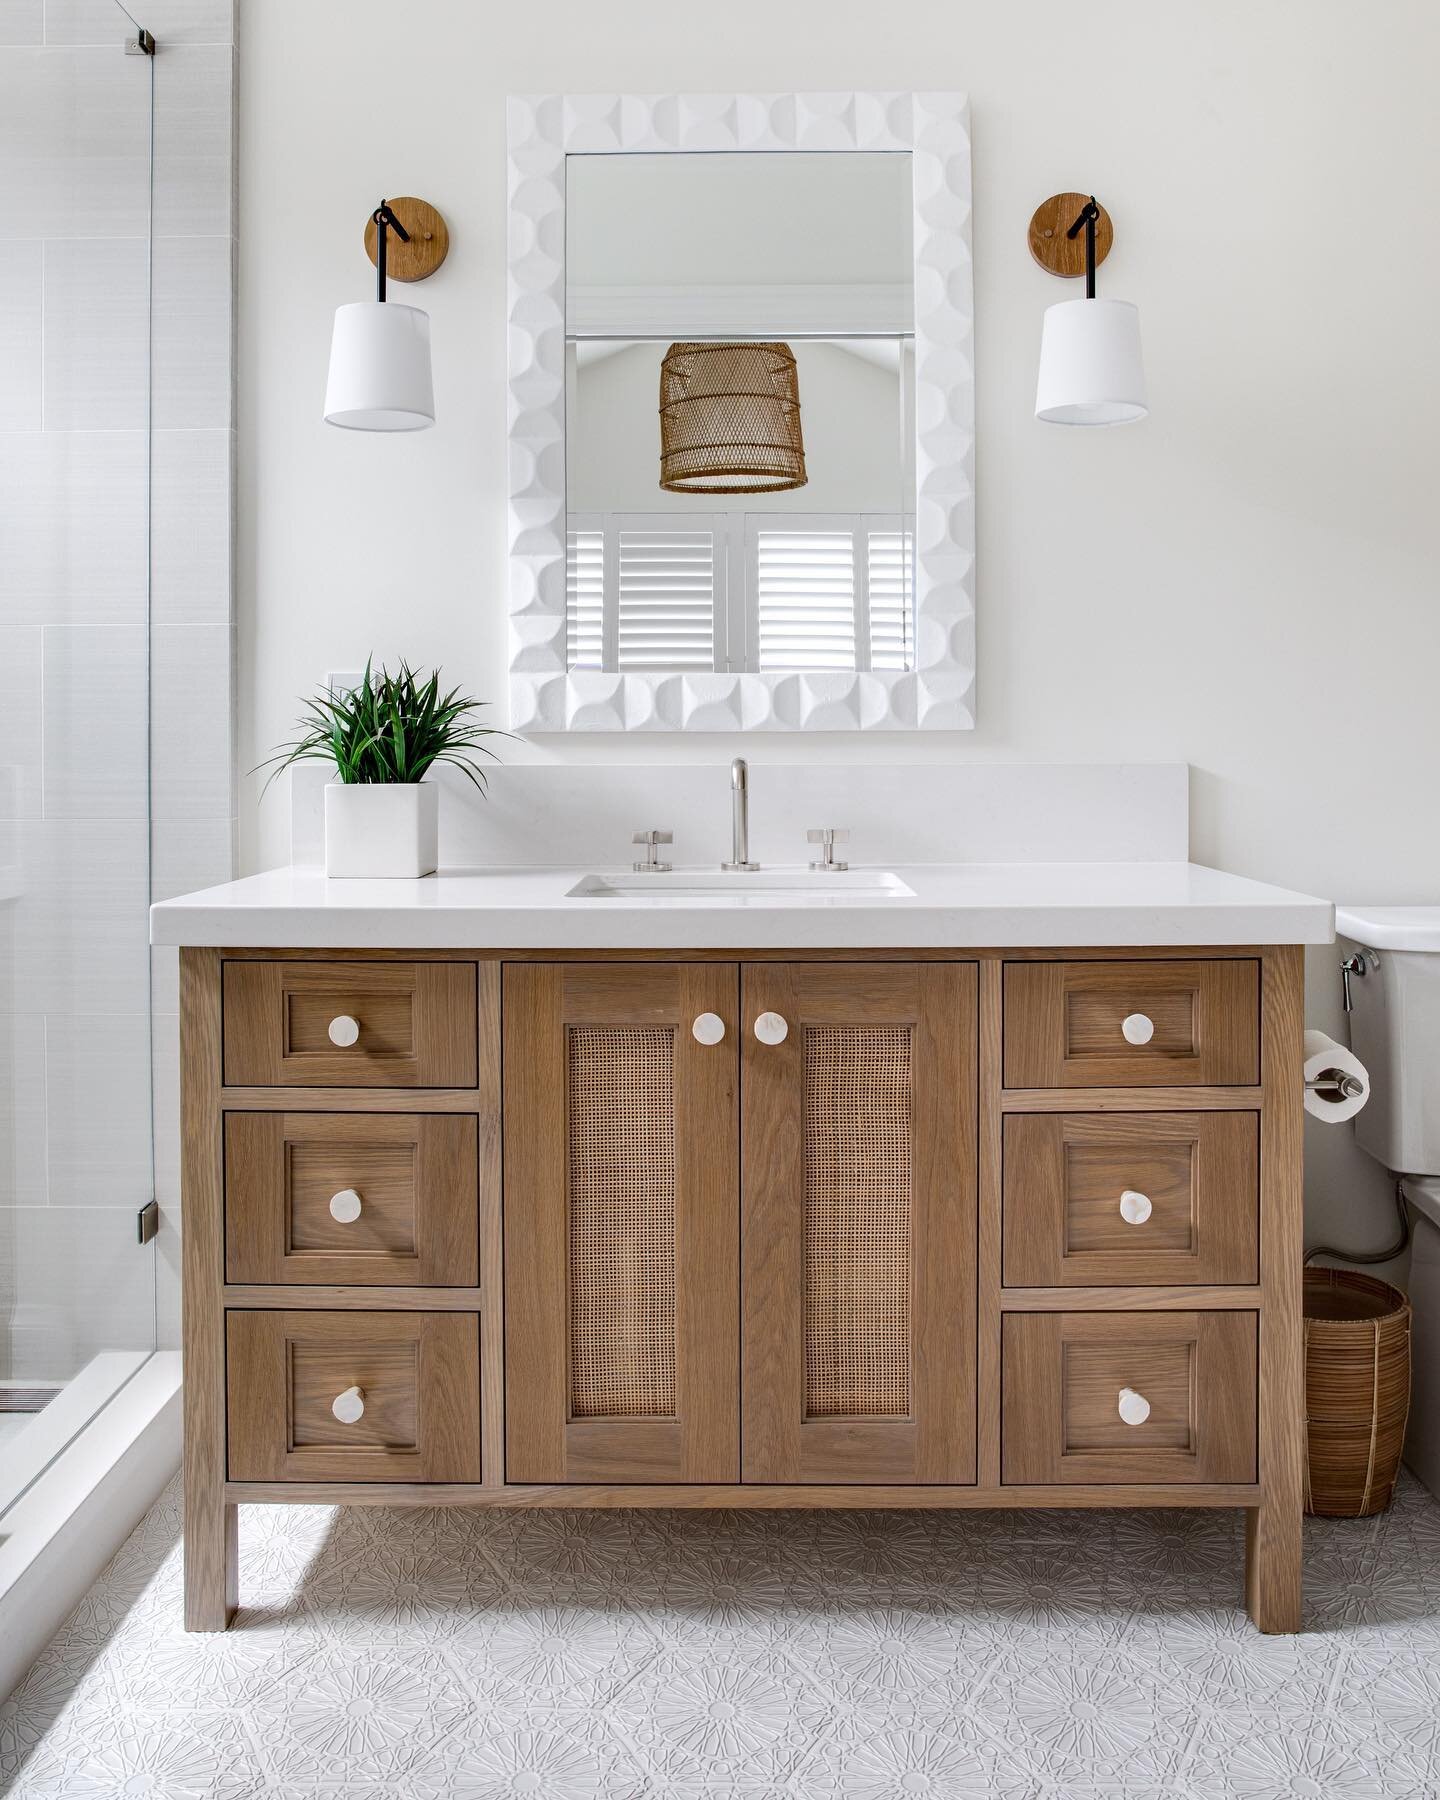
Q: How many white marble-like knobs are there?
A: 8